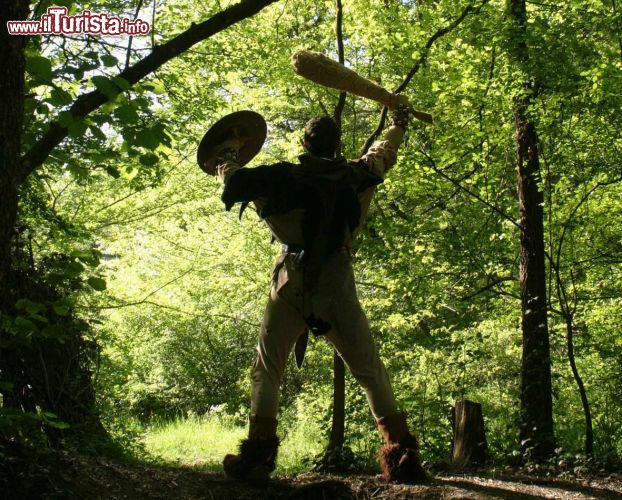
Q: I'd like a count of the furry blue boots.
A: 0